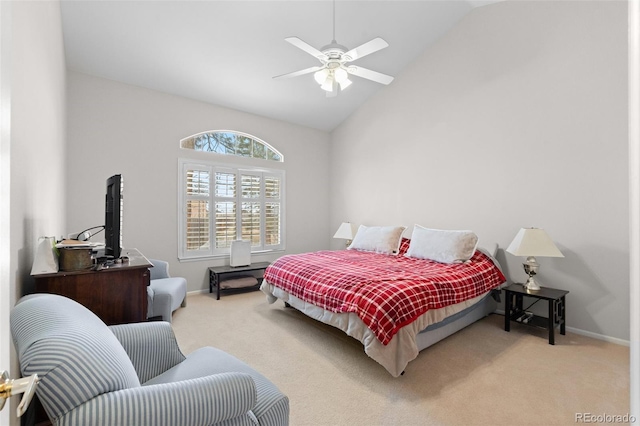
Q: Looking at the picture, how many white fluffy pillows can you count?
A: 2